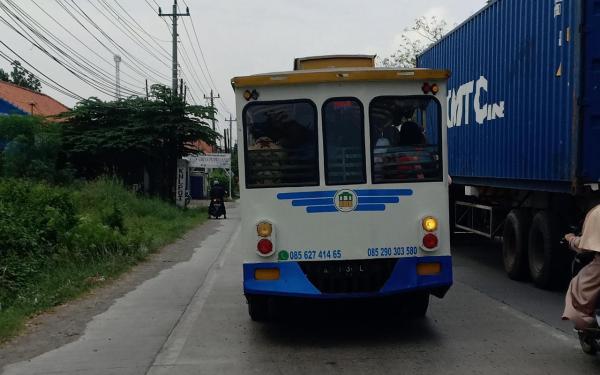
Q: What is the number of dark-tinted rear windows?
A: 3